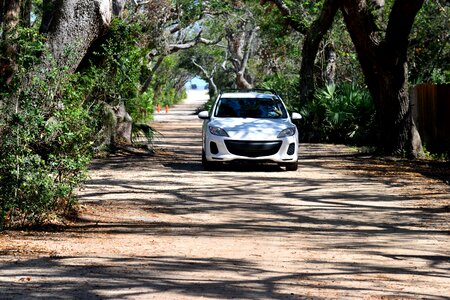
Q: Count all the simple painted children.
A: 0